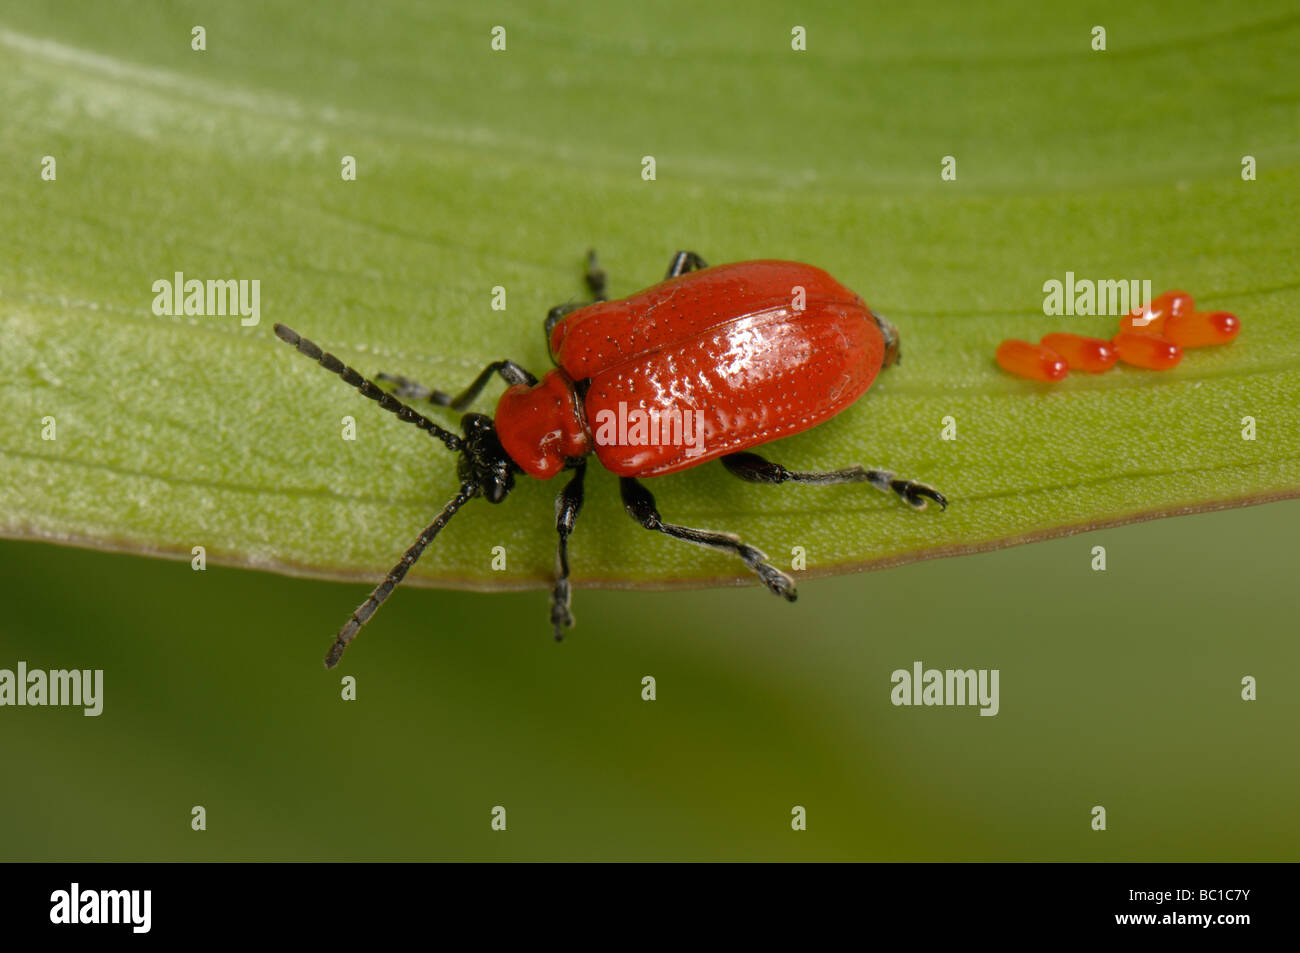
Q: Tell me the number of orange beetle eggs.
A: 5